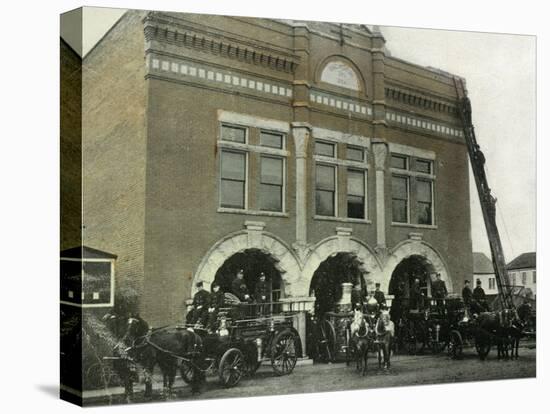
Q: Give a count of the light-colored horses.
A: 2